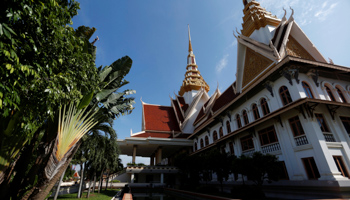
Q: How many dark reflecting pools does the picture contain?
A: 1